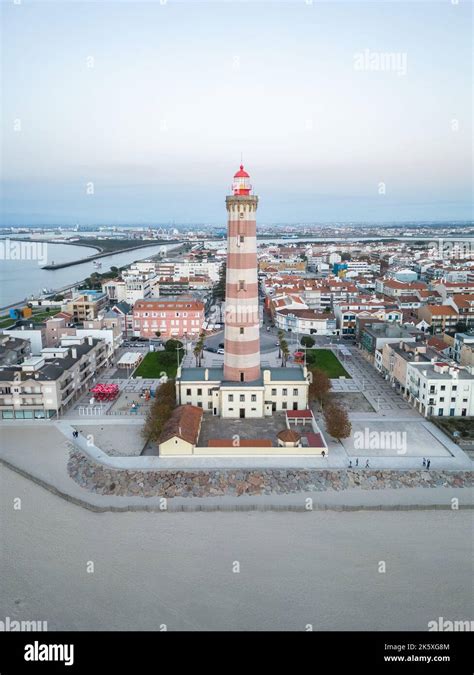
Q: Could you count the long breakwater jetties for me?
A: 1